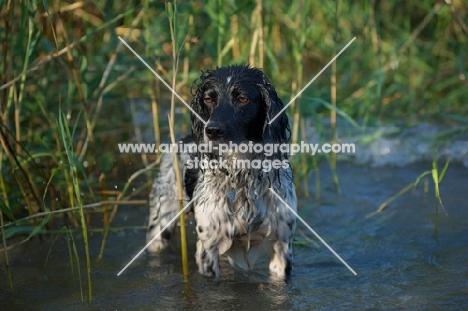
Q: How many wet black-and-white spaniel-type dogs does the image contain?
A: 1